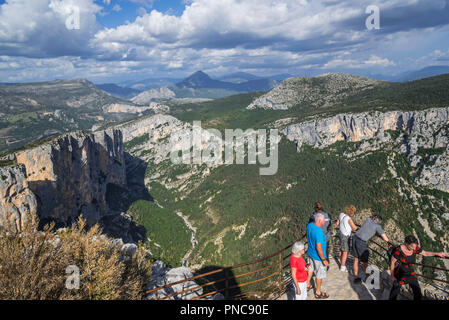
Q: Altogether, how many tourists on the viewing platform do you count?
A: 6